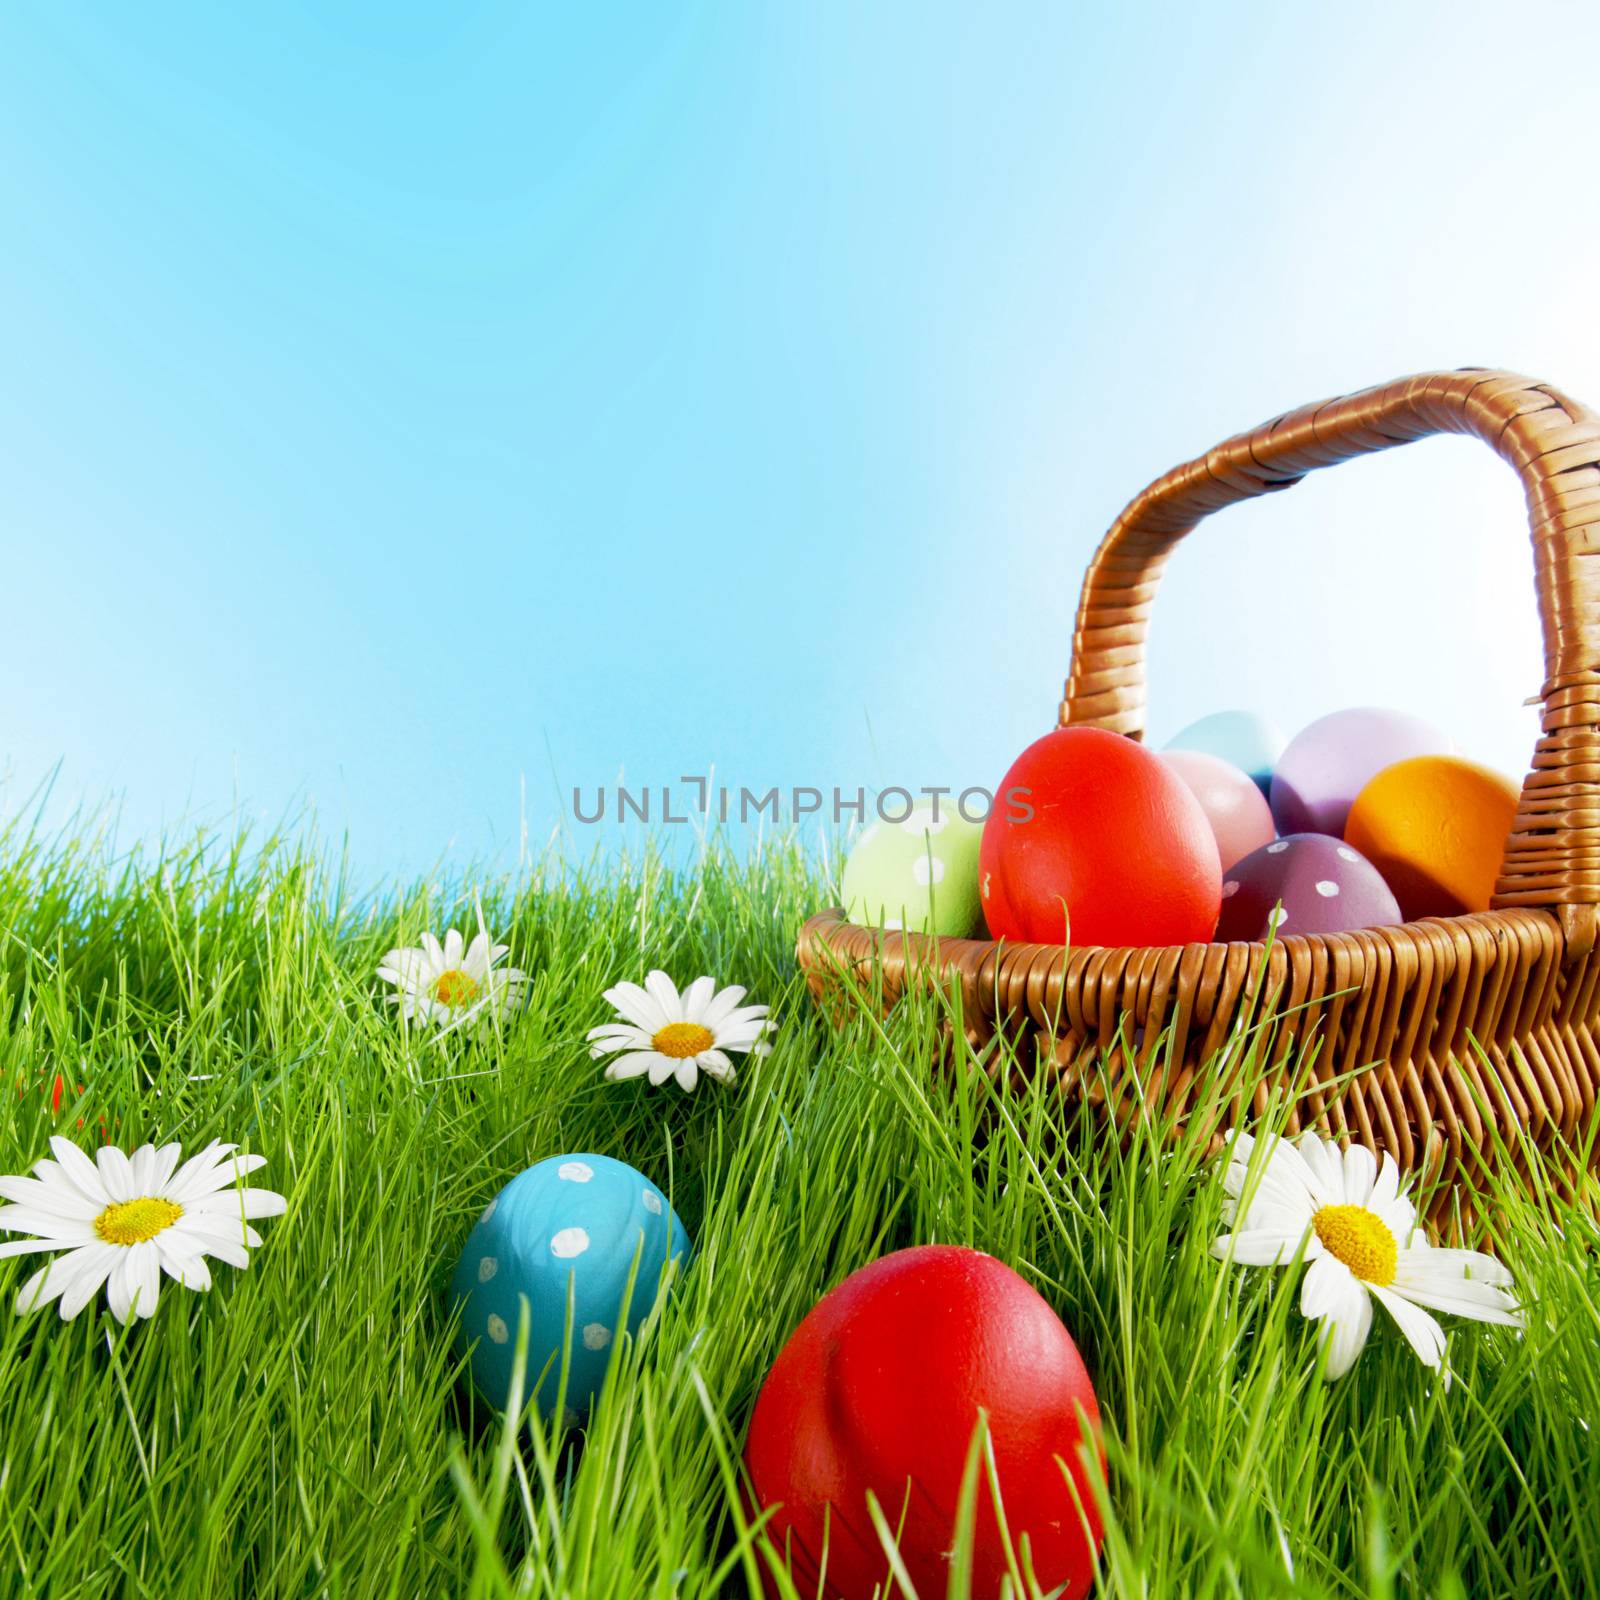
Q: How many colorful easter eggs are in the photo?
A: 9